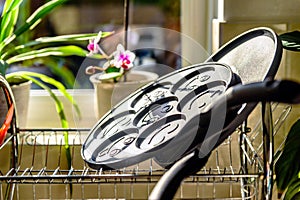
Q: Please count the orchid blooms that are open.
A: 2